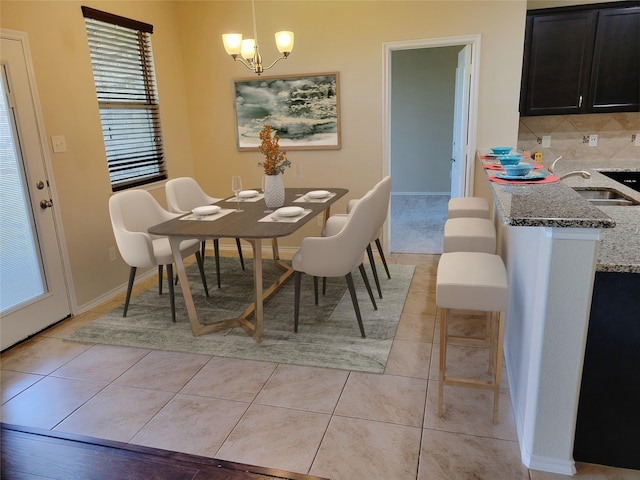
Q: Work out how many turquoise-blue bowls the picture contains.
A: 3